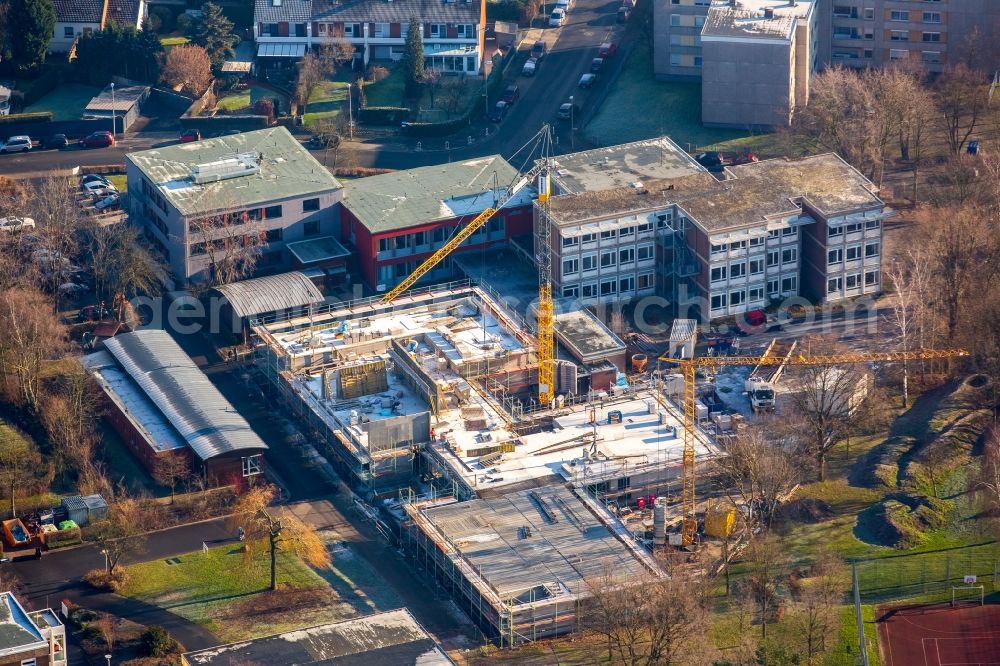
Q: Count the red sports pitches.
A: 1